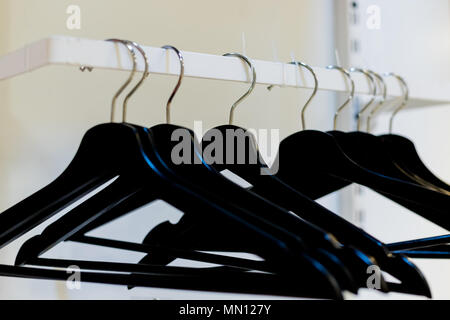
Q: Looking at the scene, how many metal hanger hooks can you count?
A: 9